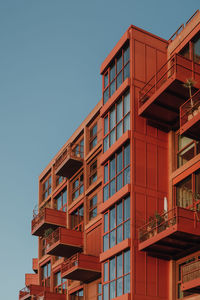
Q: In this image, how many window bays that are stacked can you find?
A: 5